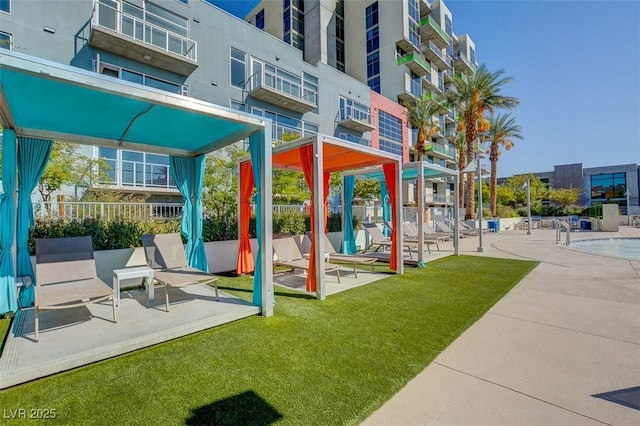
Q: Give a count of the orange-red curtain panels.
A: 4